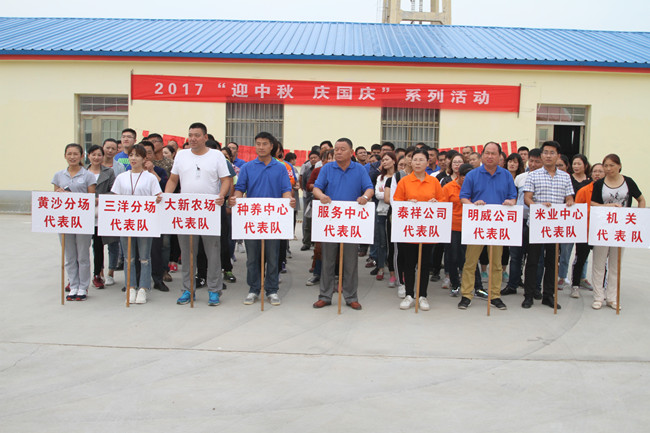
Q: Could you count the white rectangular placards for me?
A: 9